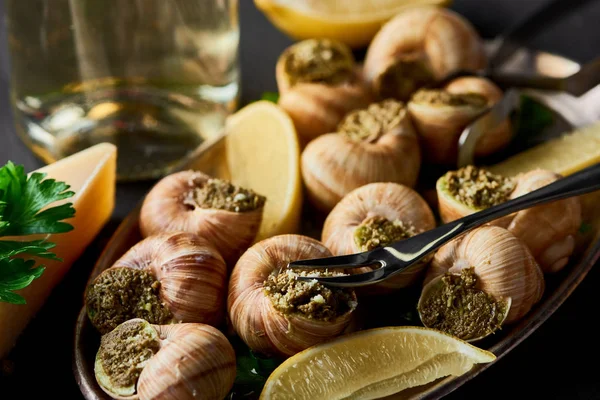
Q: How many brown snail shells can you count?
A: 11